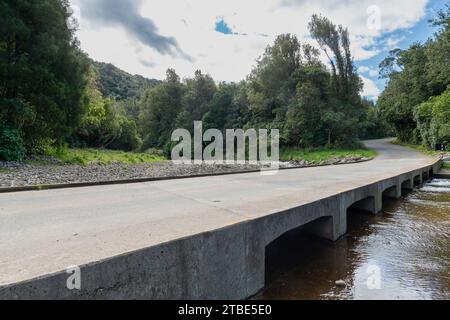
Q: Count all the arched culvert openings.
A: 7